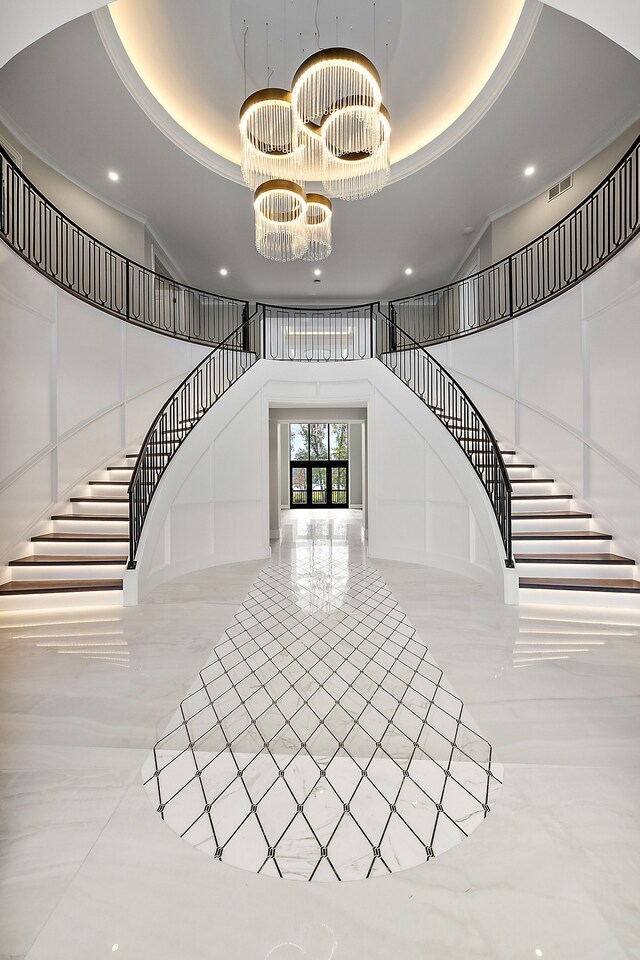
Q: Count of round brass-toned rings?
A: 5